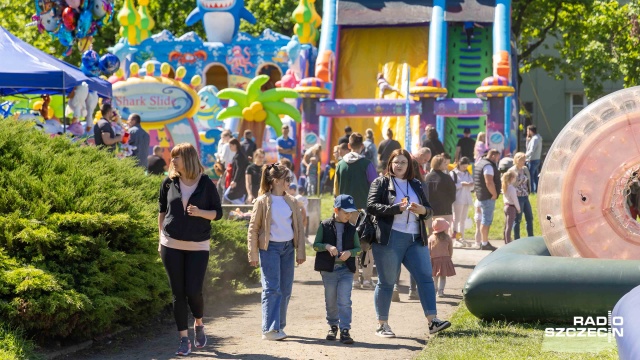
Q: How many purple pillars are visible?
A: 3